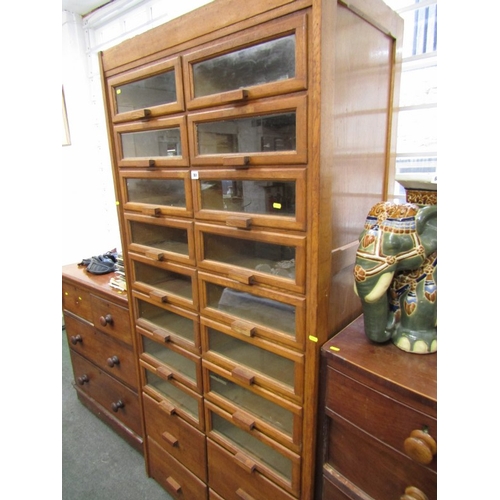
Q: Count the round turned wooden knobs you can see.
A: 7